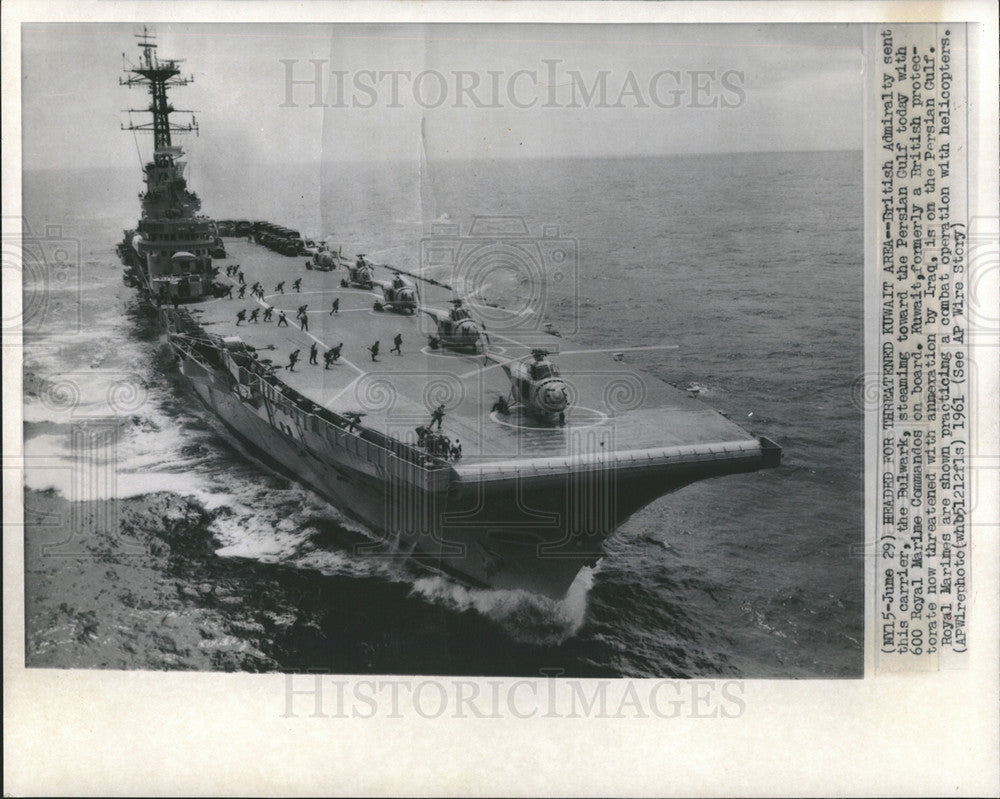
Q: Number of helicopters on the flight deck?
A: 5